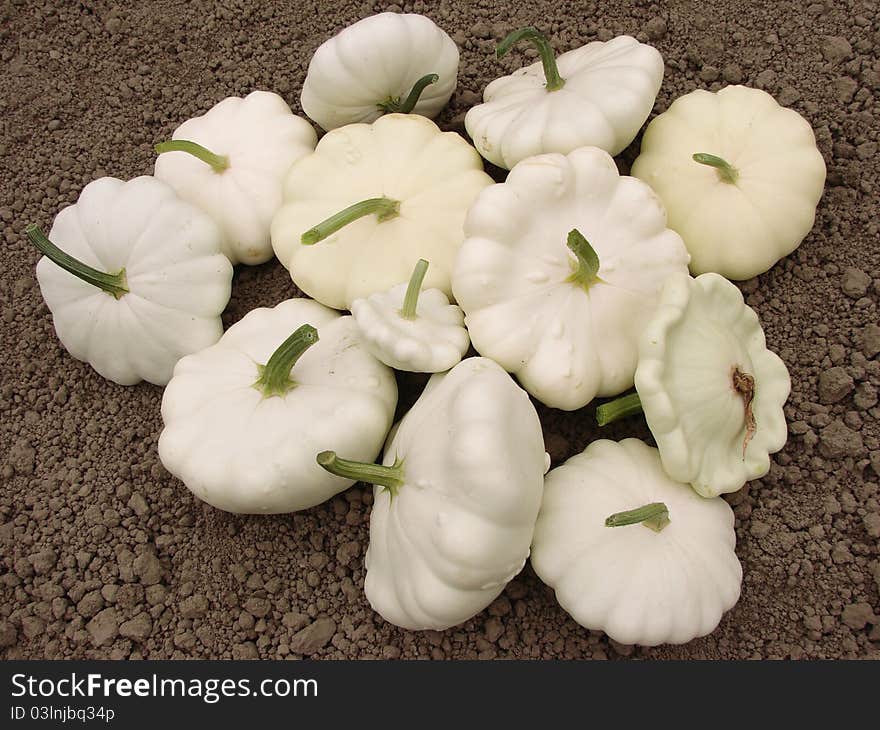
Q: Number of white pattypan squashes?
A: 12